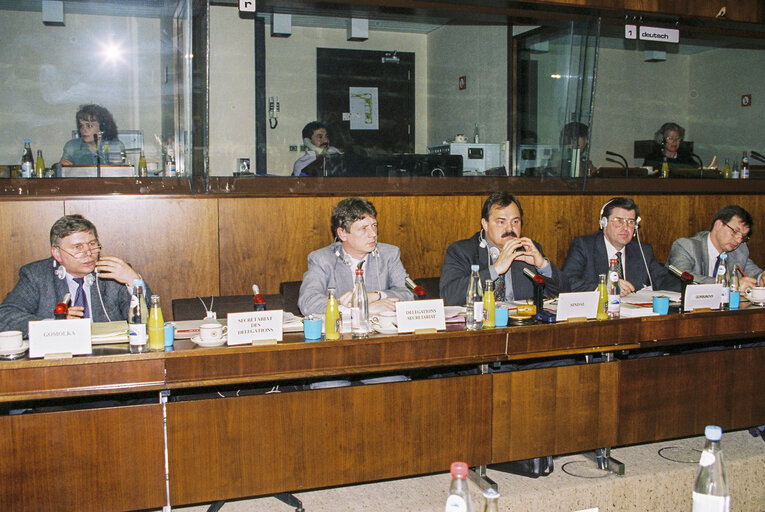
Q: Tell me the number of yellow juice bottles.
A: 8